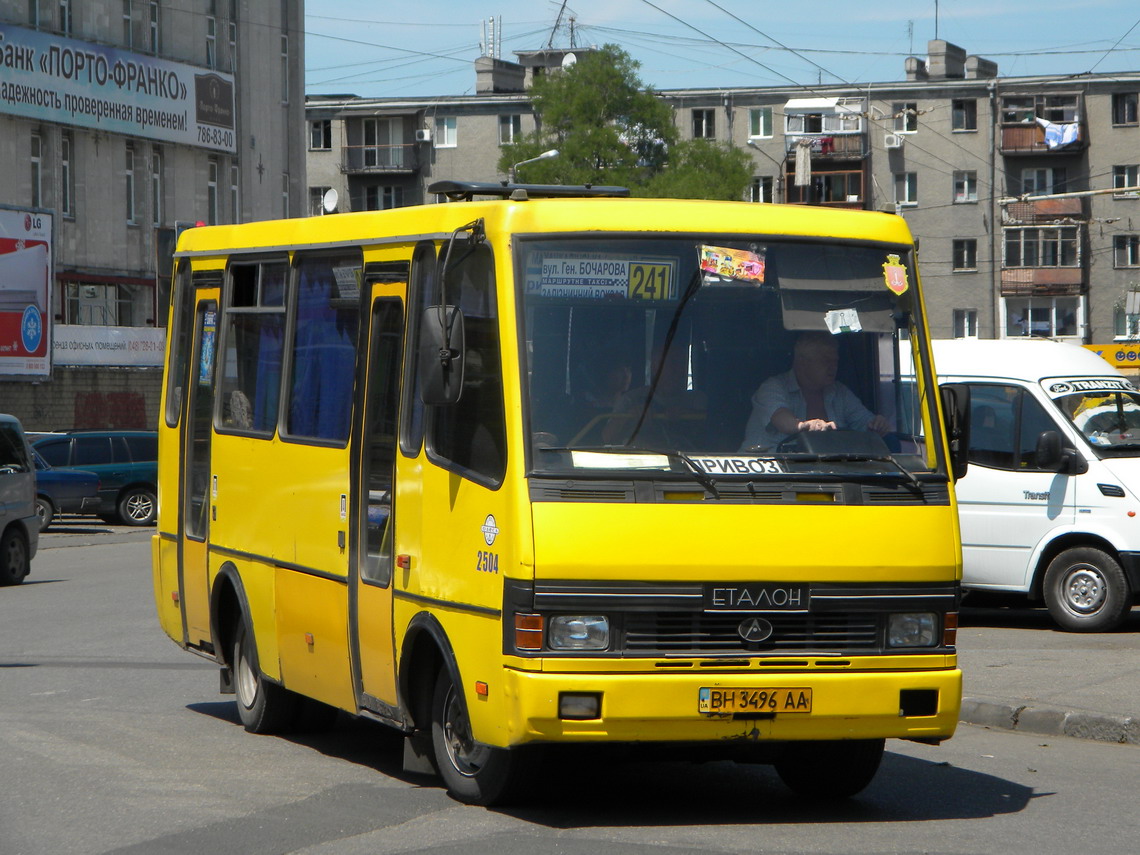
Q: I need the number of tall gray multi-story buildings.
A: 2